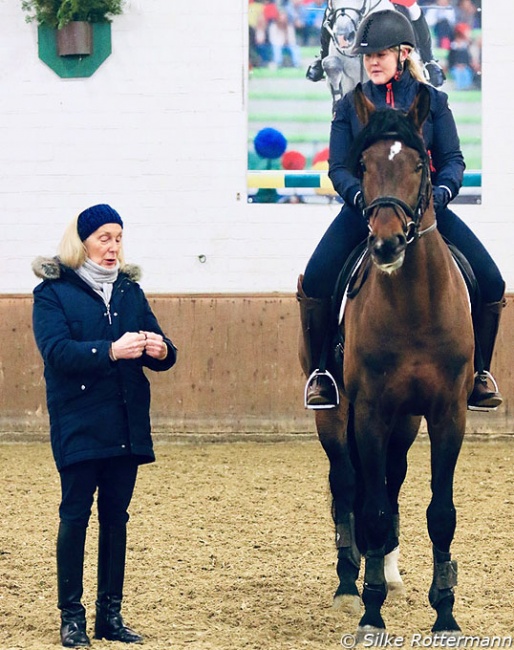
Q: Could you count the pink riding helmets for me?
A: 0